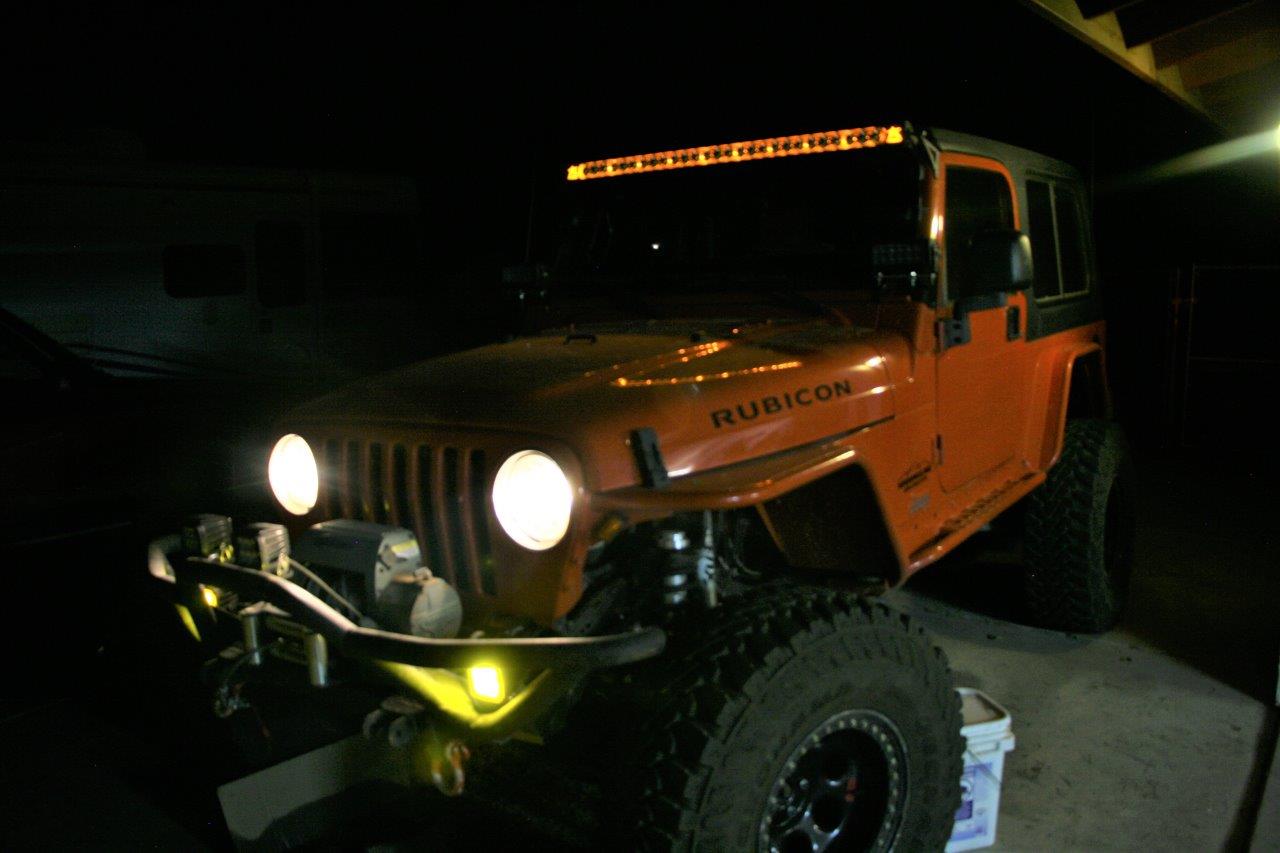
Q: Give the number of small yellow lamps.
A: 2